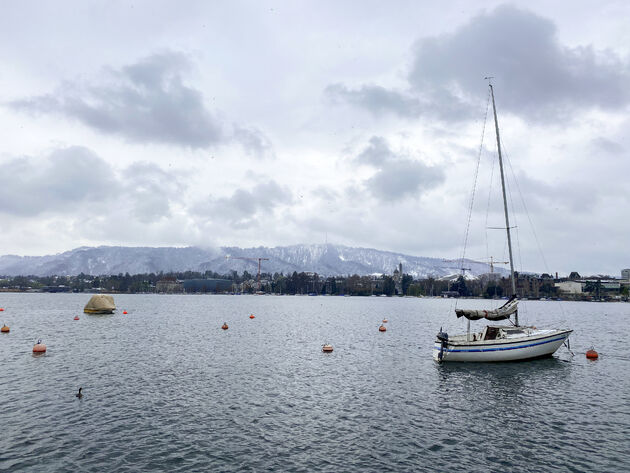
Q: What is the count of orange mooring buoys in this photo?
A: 11